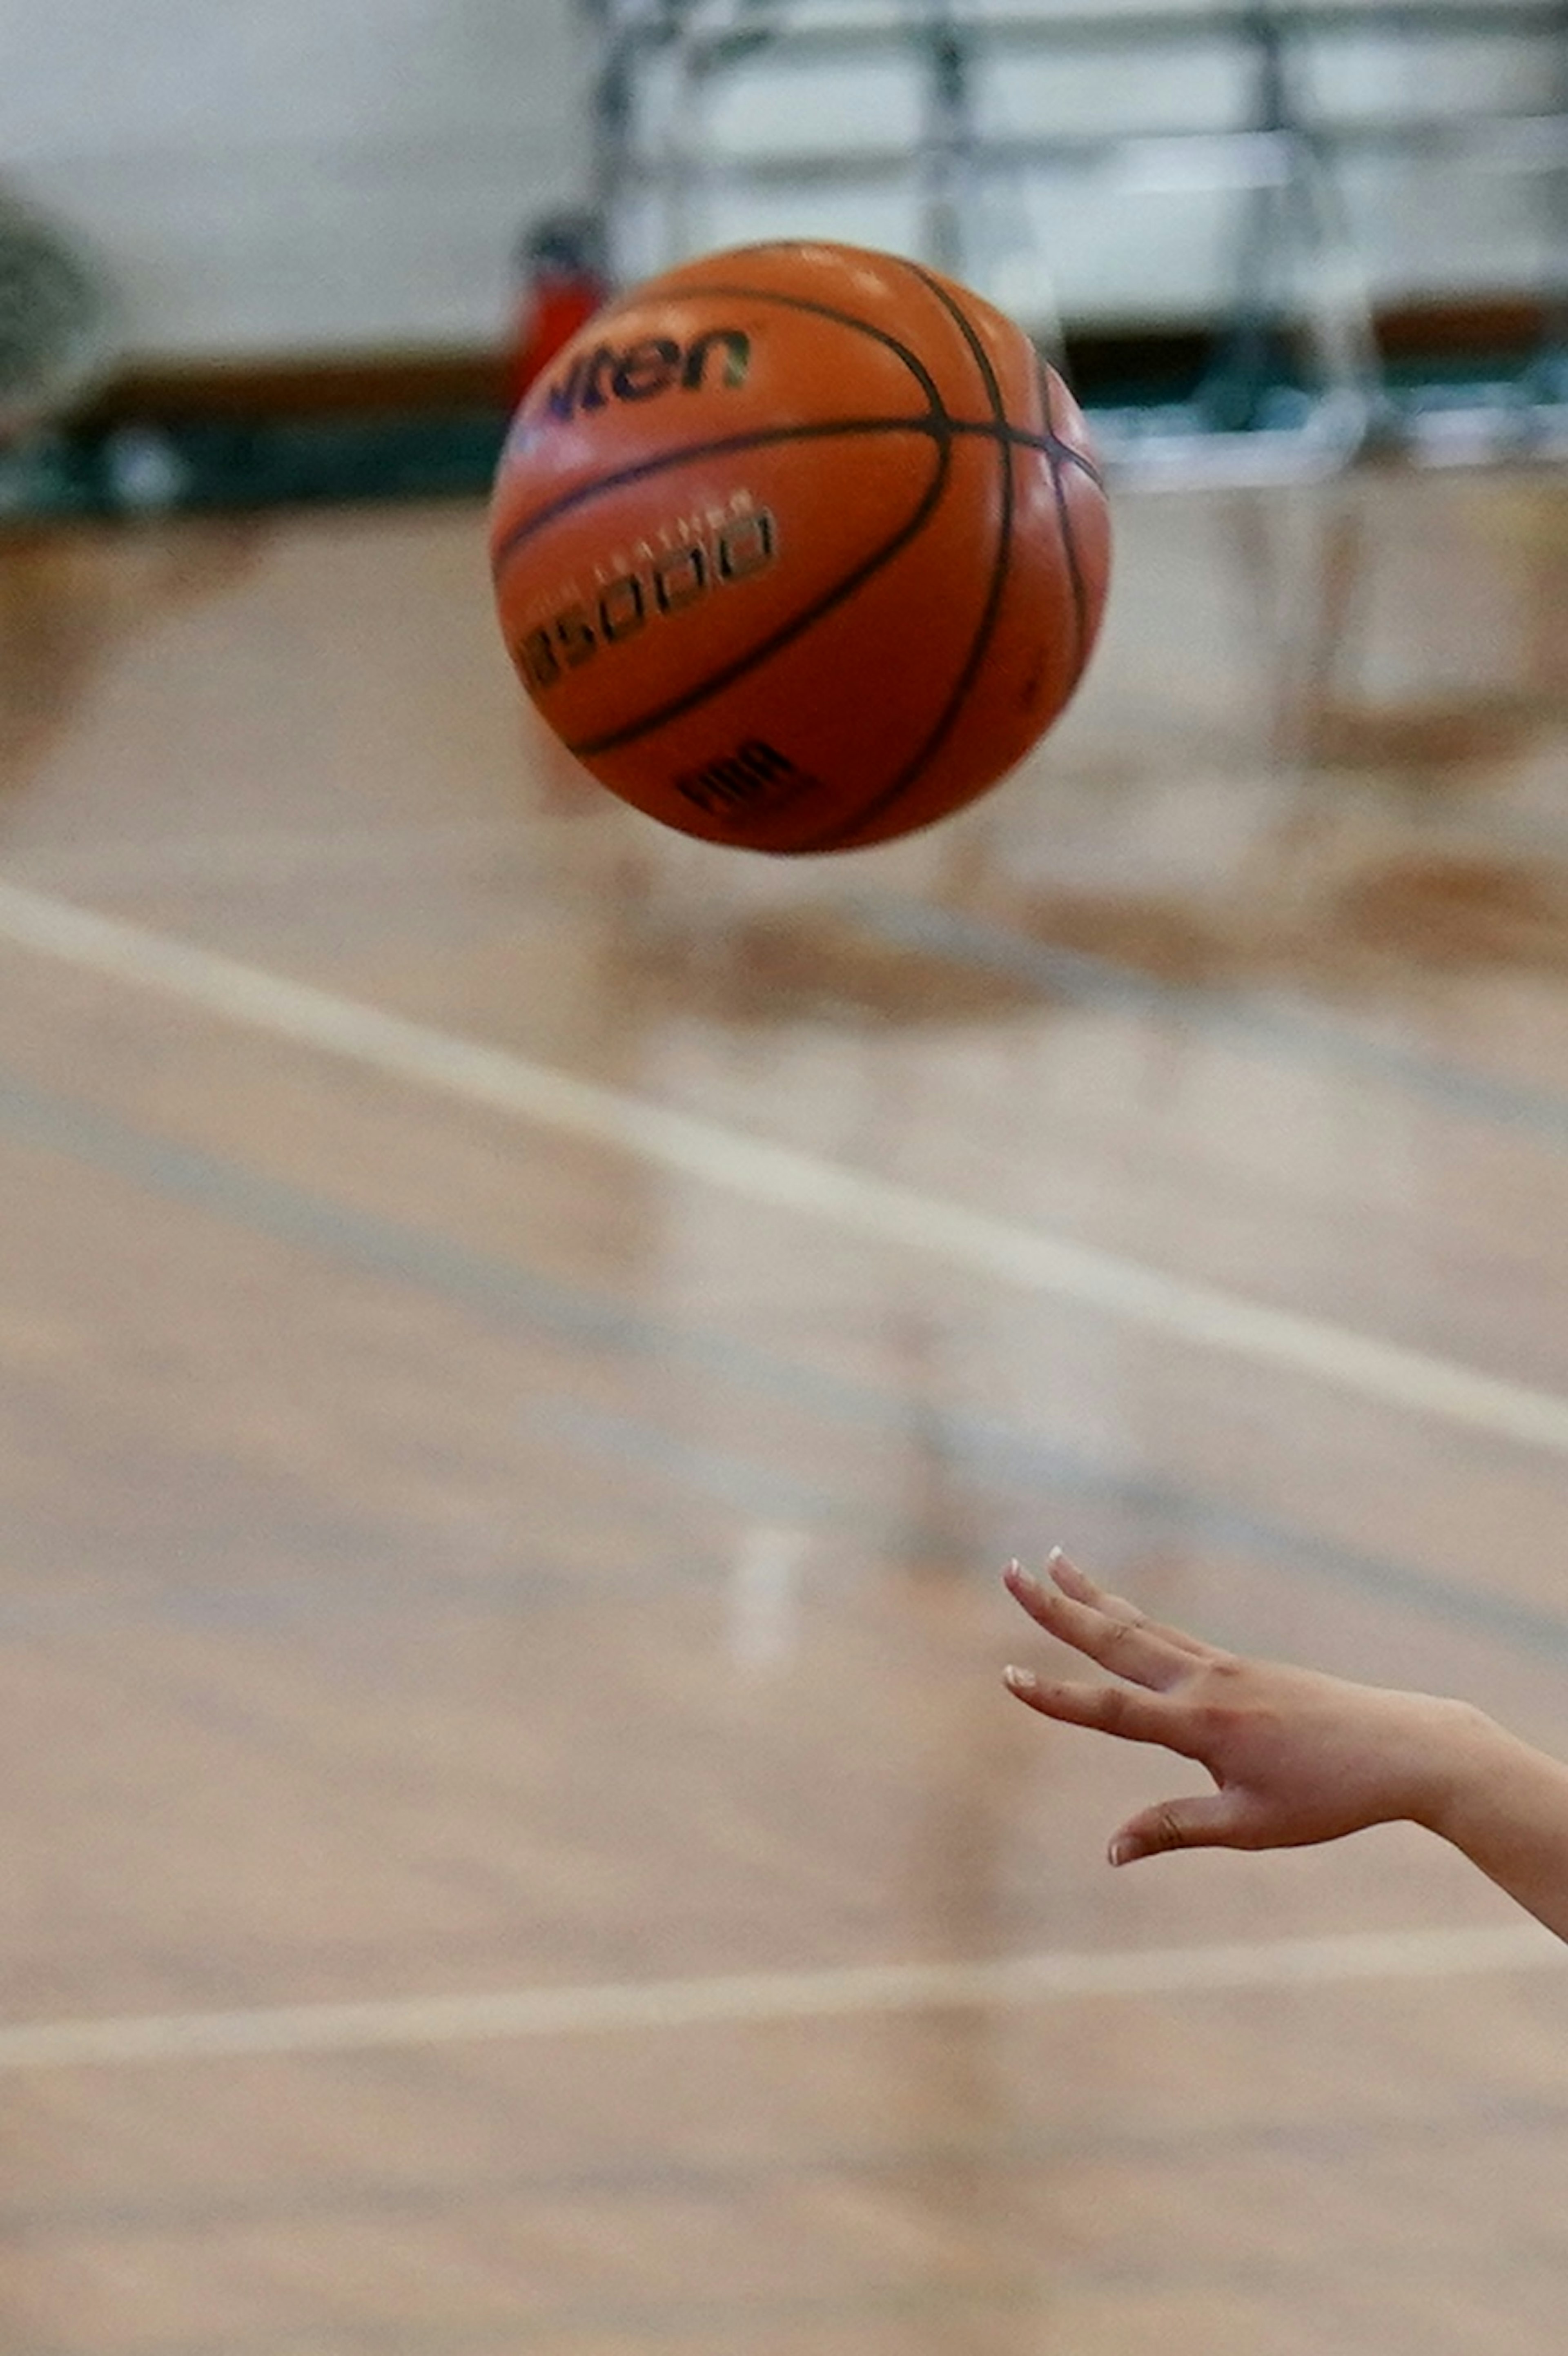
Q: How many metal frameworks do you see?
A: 1